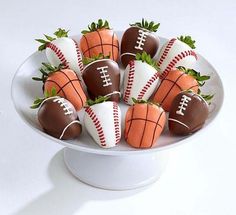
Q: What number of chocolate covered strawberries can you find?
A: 12